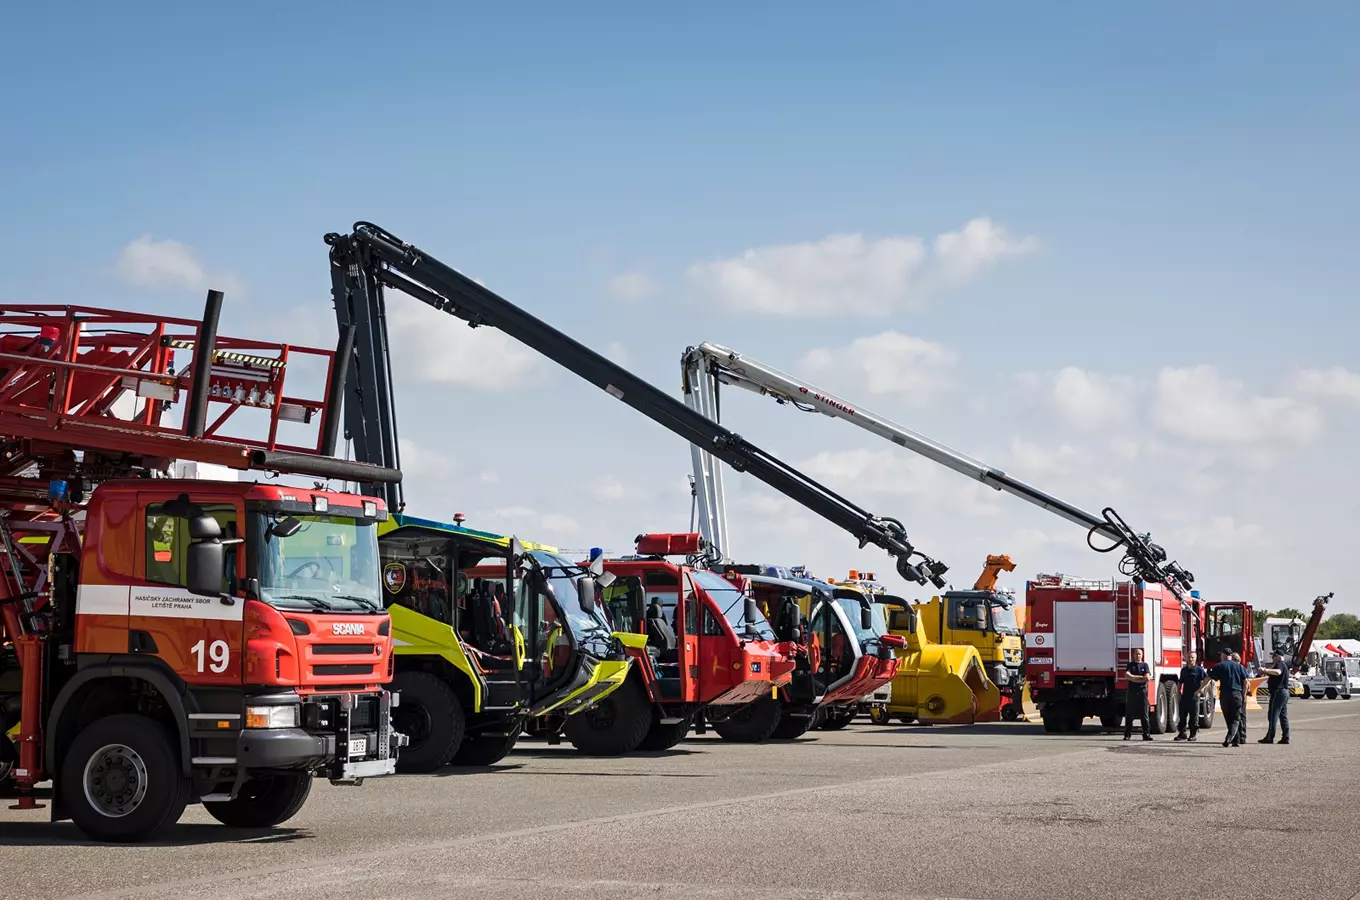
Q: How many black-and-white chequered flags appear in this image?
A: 0